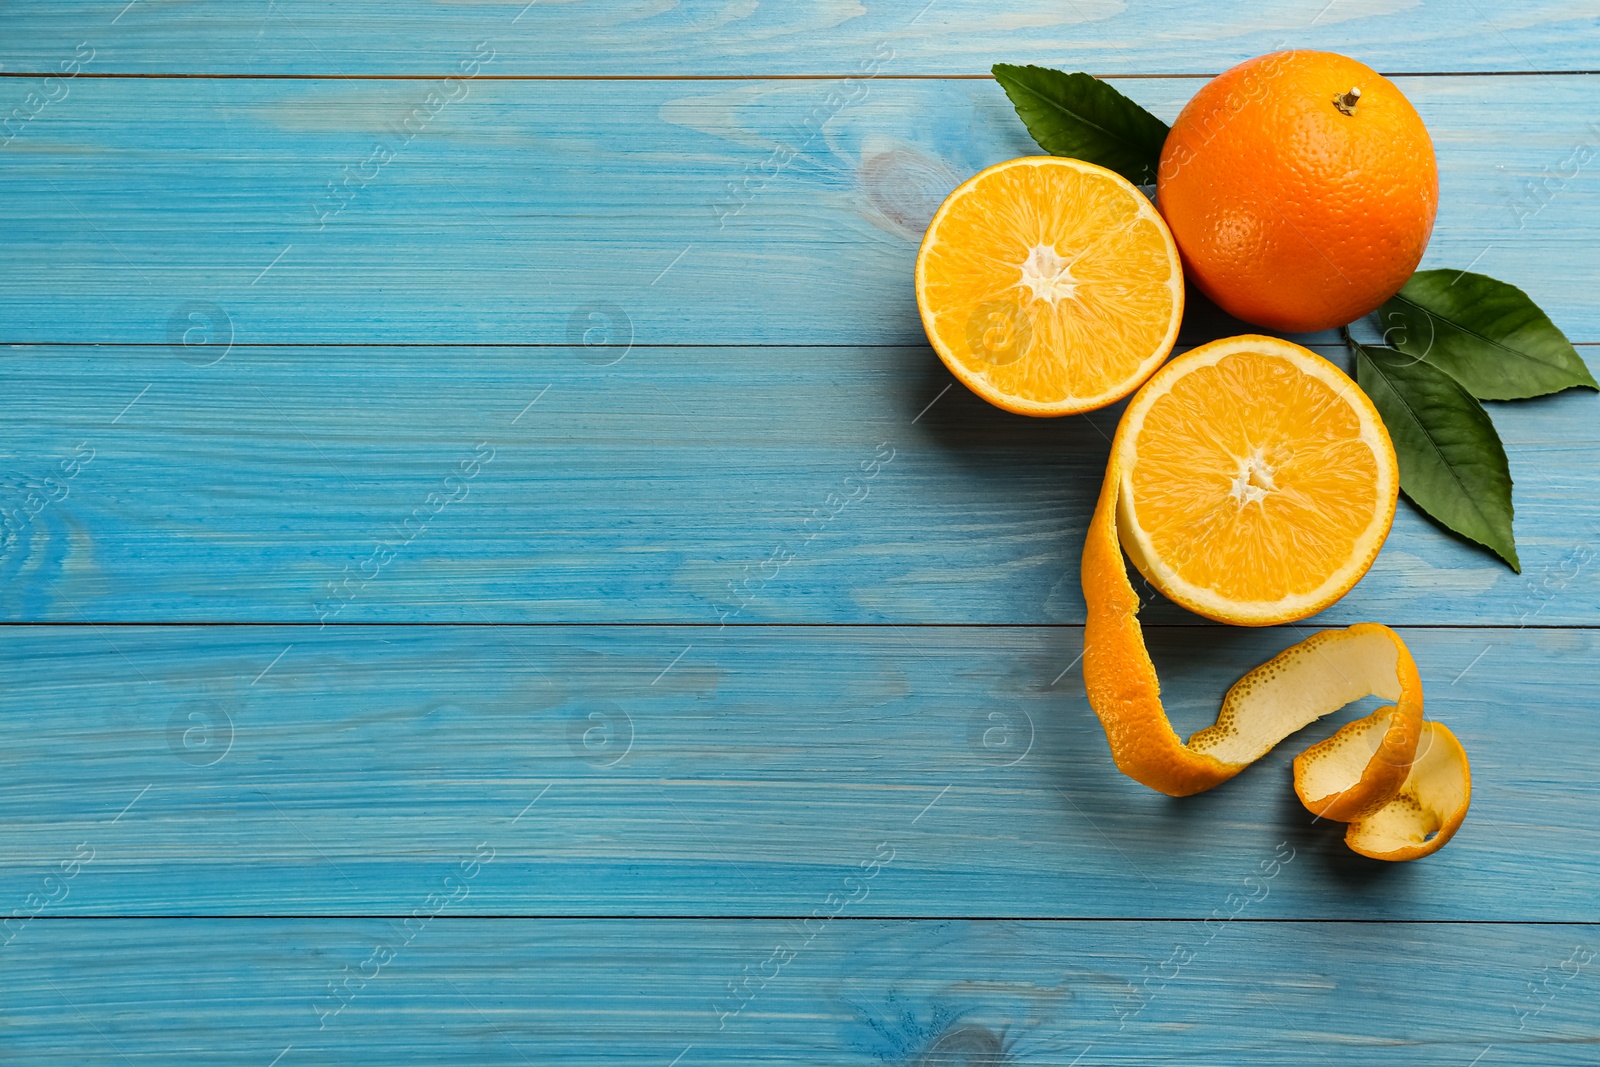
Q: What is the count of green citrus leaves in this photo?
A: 3